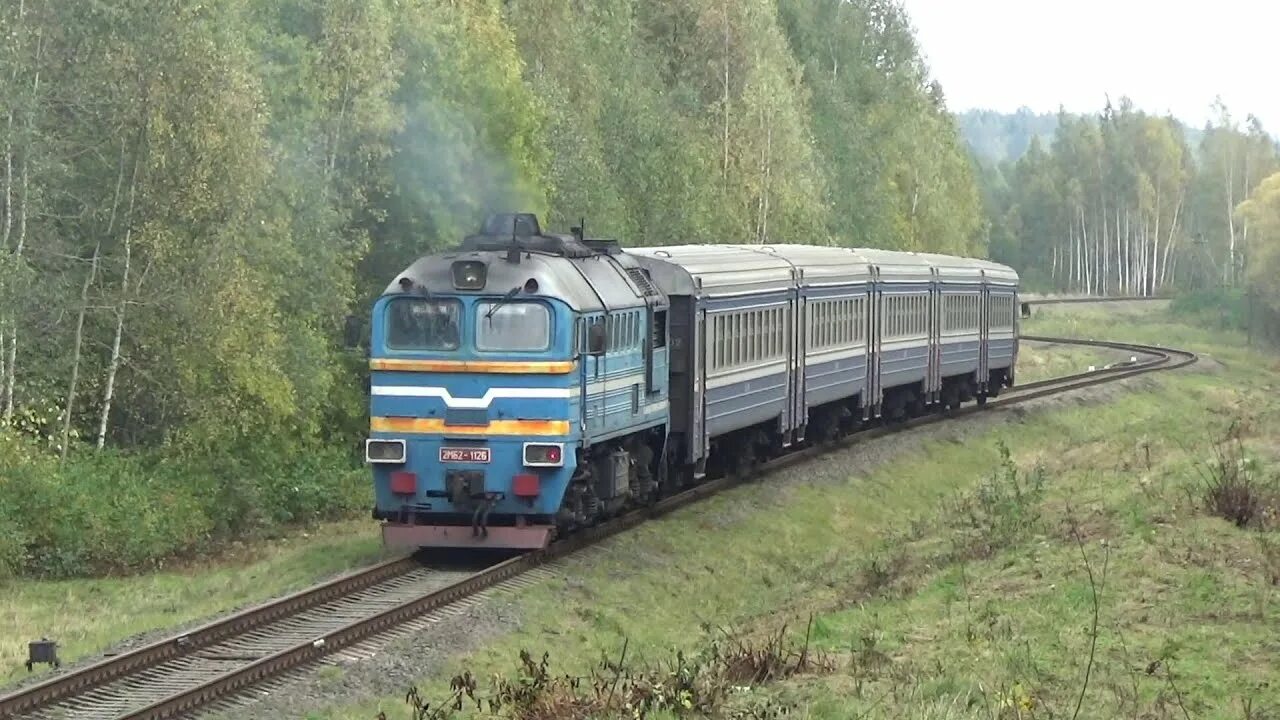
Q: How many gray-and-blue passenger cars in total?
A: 5